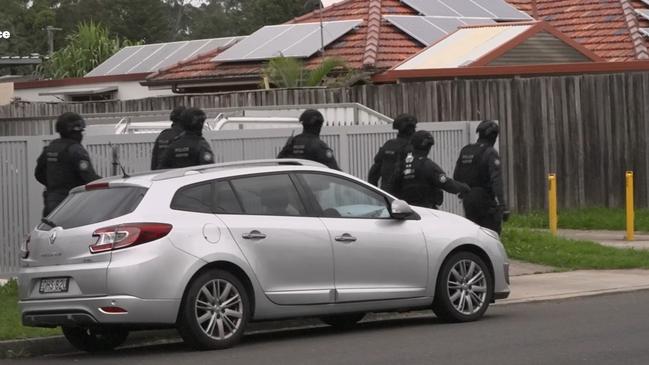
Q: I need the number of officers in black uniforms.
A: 7